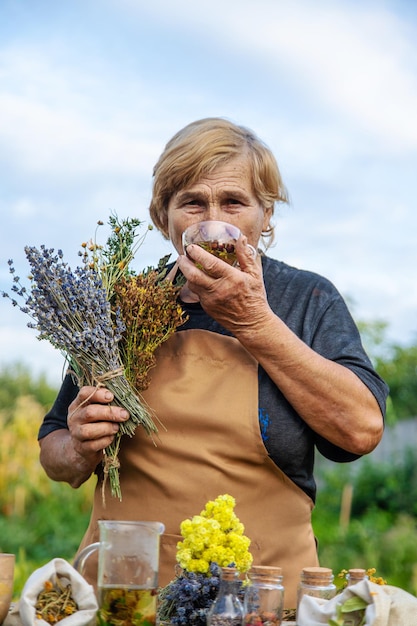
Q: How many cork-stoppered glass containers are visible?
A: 4